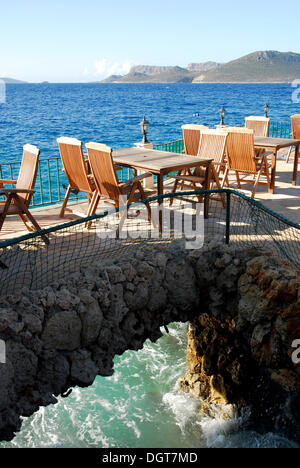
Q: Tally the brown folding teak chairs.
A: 8